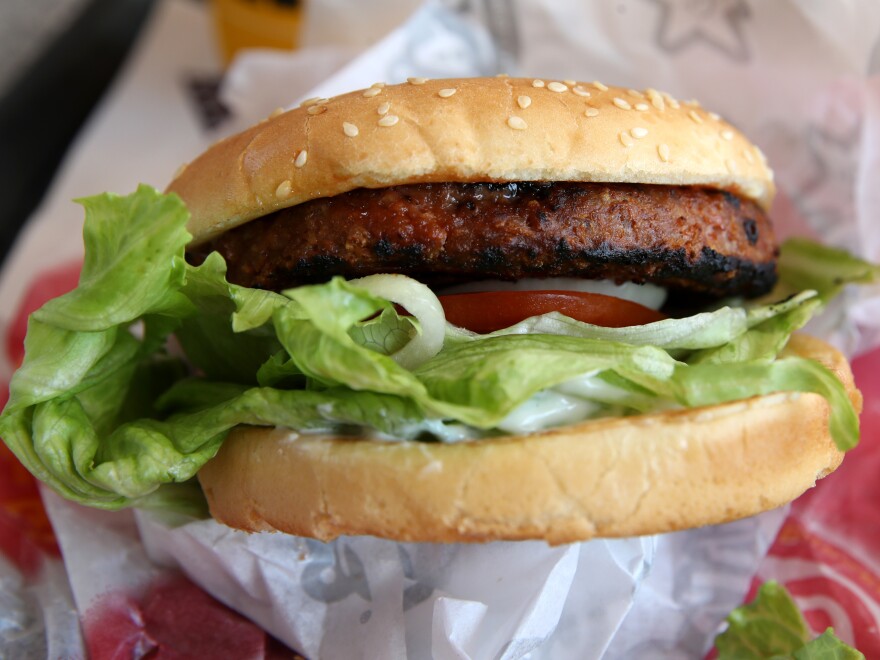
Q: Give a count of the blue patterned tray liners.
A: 0